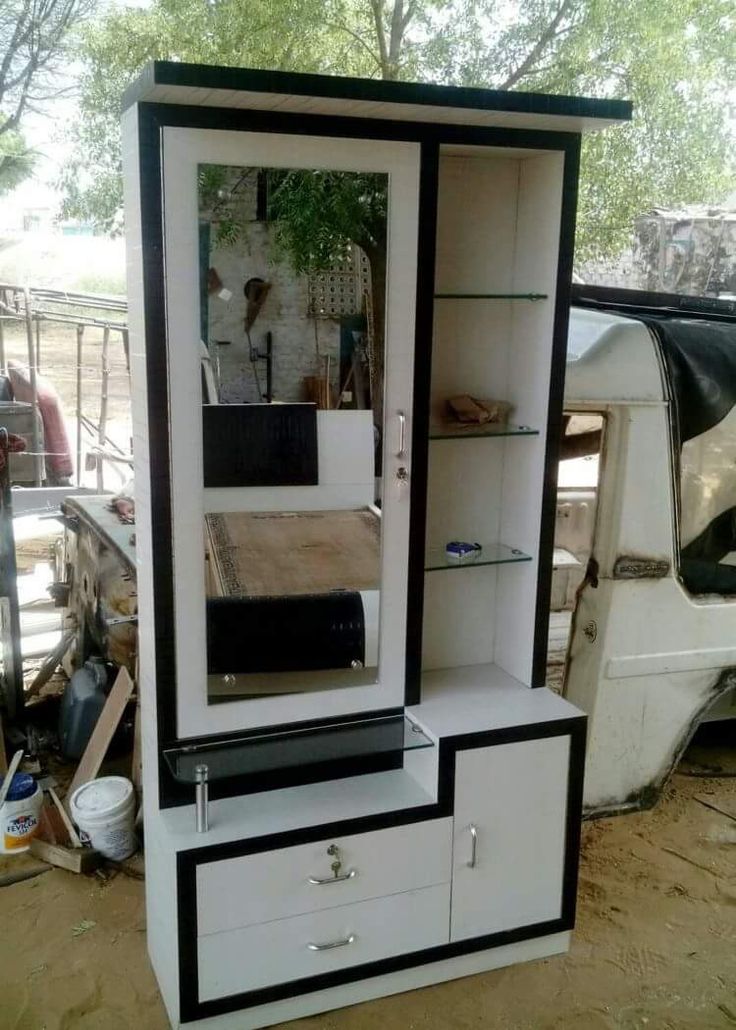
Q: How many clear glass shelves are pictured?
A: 4